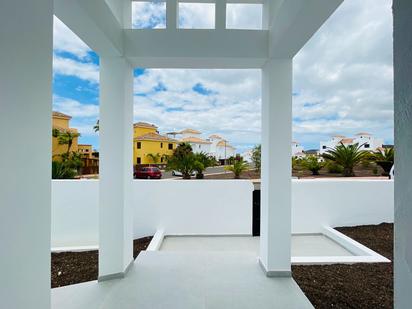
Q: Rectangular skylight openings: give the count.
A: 3